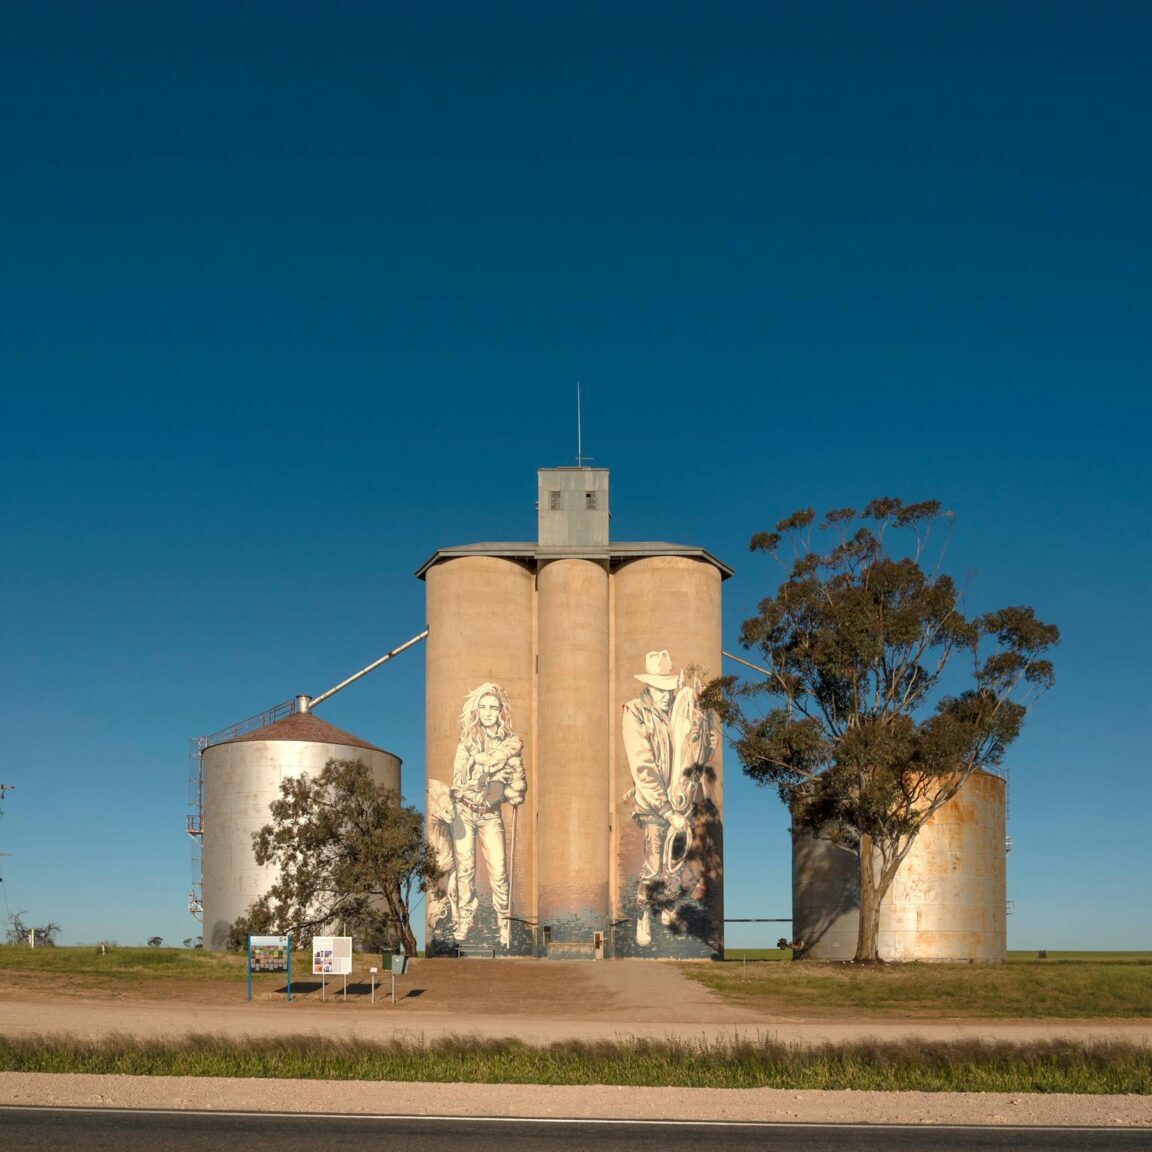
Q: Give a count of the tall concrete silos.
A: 3